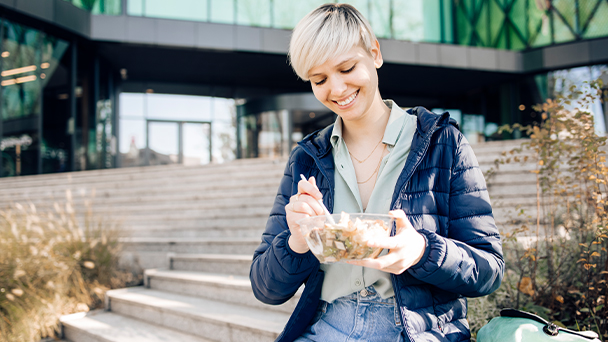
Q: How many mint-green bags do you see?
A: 1